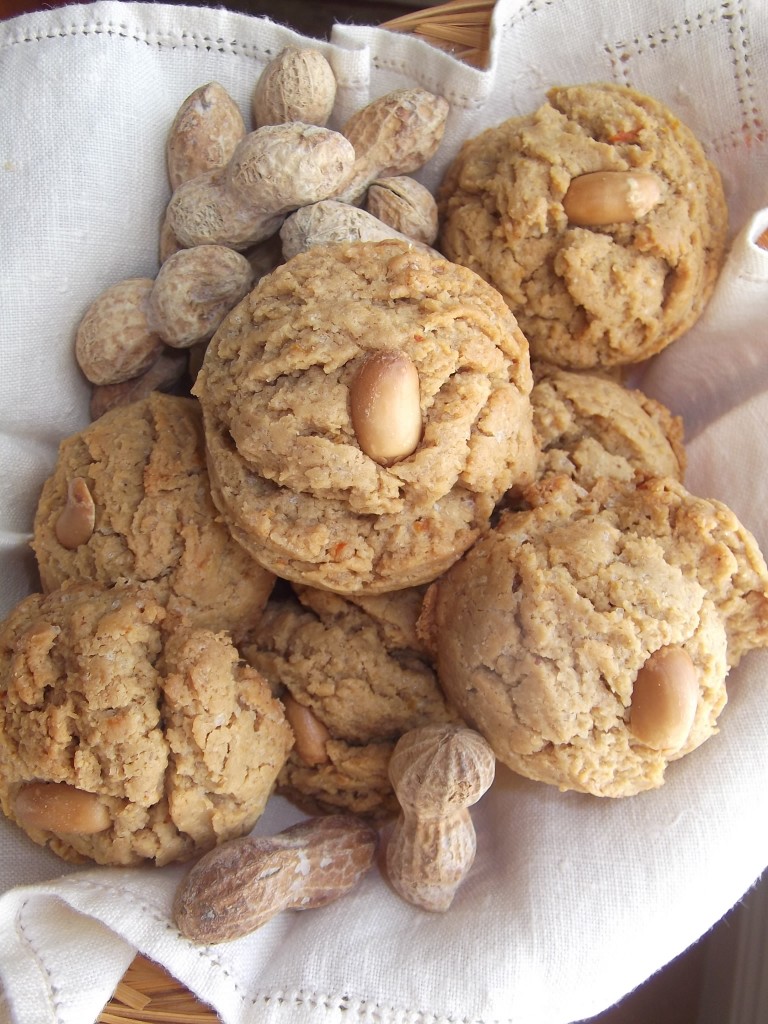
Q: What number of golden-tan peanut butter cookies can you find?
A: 8